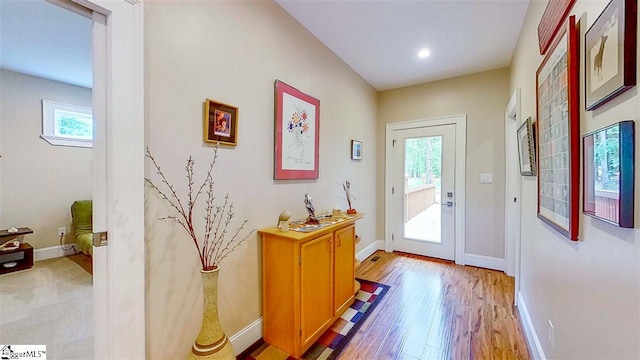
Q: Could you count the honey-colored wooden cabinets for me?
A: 1